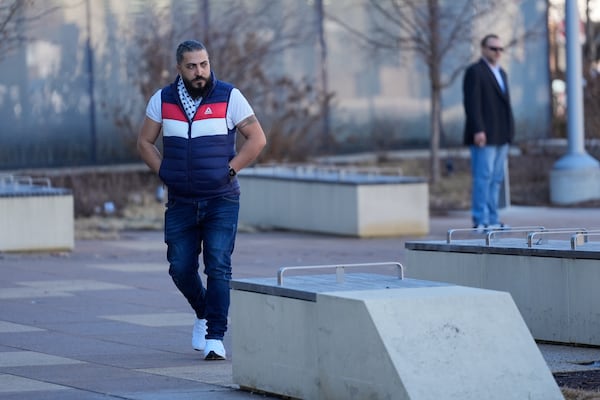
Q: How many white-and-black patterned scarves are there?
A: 1